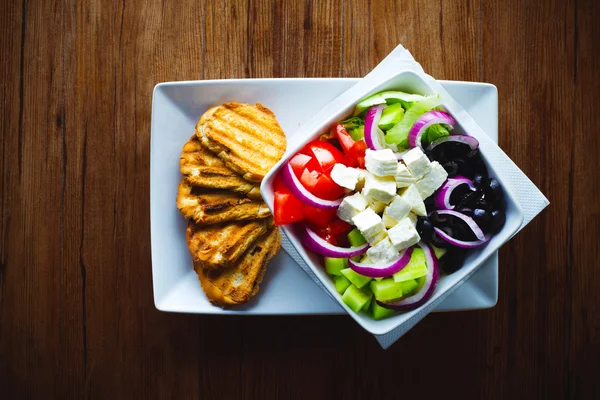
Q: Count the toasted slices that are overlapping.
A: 5